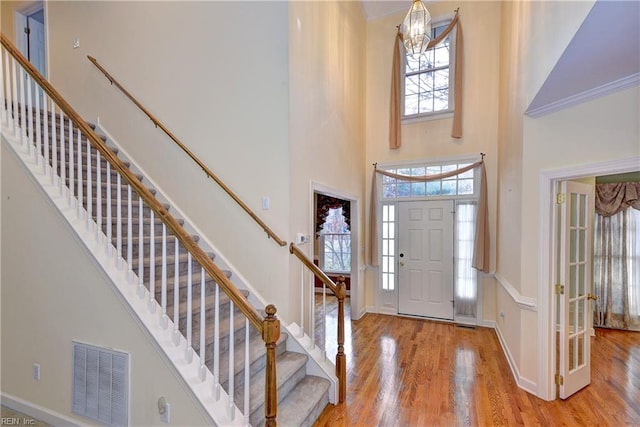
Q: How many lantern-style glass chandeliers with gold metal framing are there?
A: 1